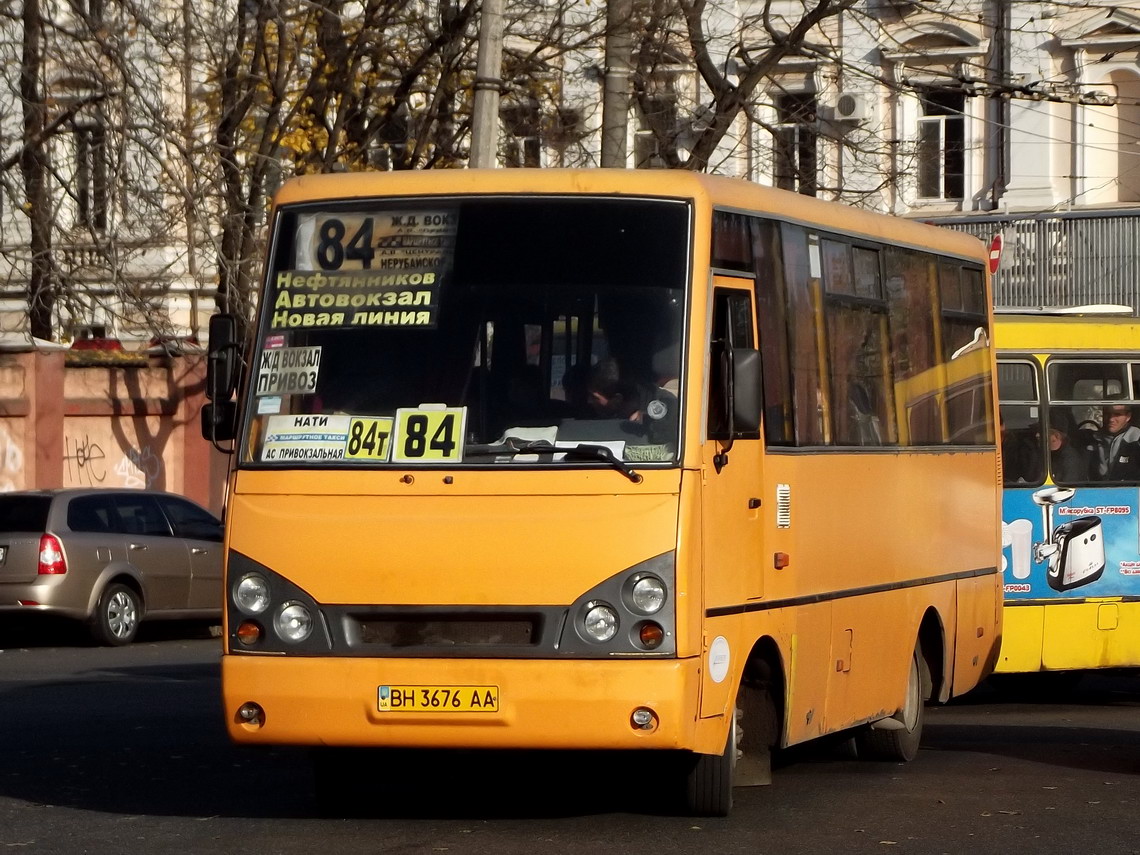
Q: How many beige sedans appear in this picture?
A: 1